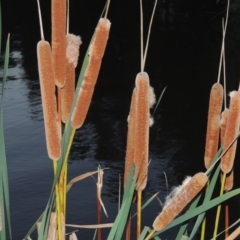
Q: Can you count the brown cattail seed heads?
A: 10